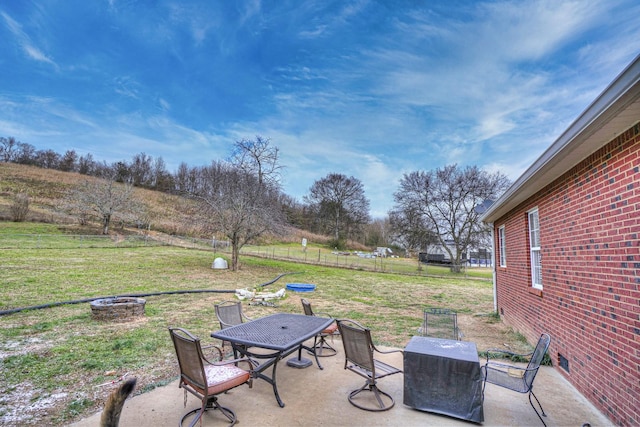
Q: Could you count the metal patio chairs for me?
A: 6